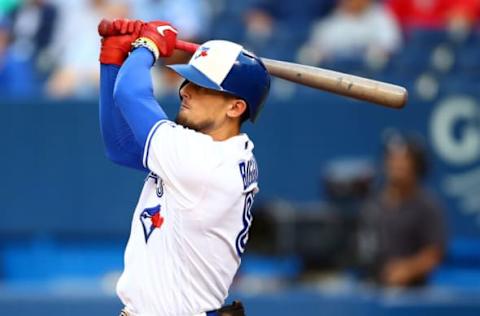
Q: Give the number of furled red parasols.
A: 0